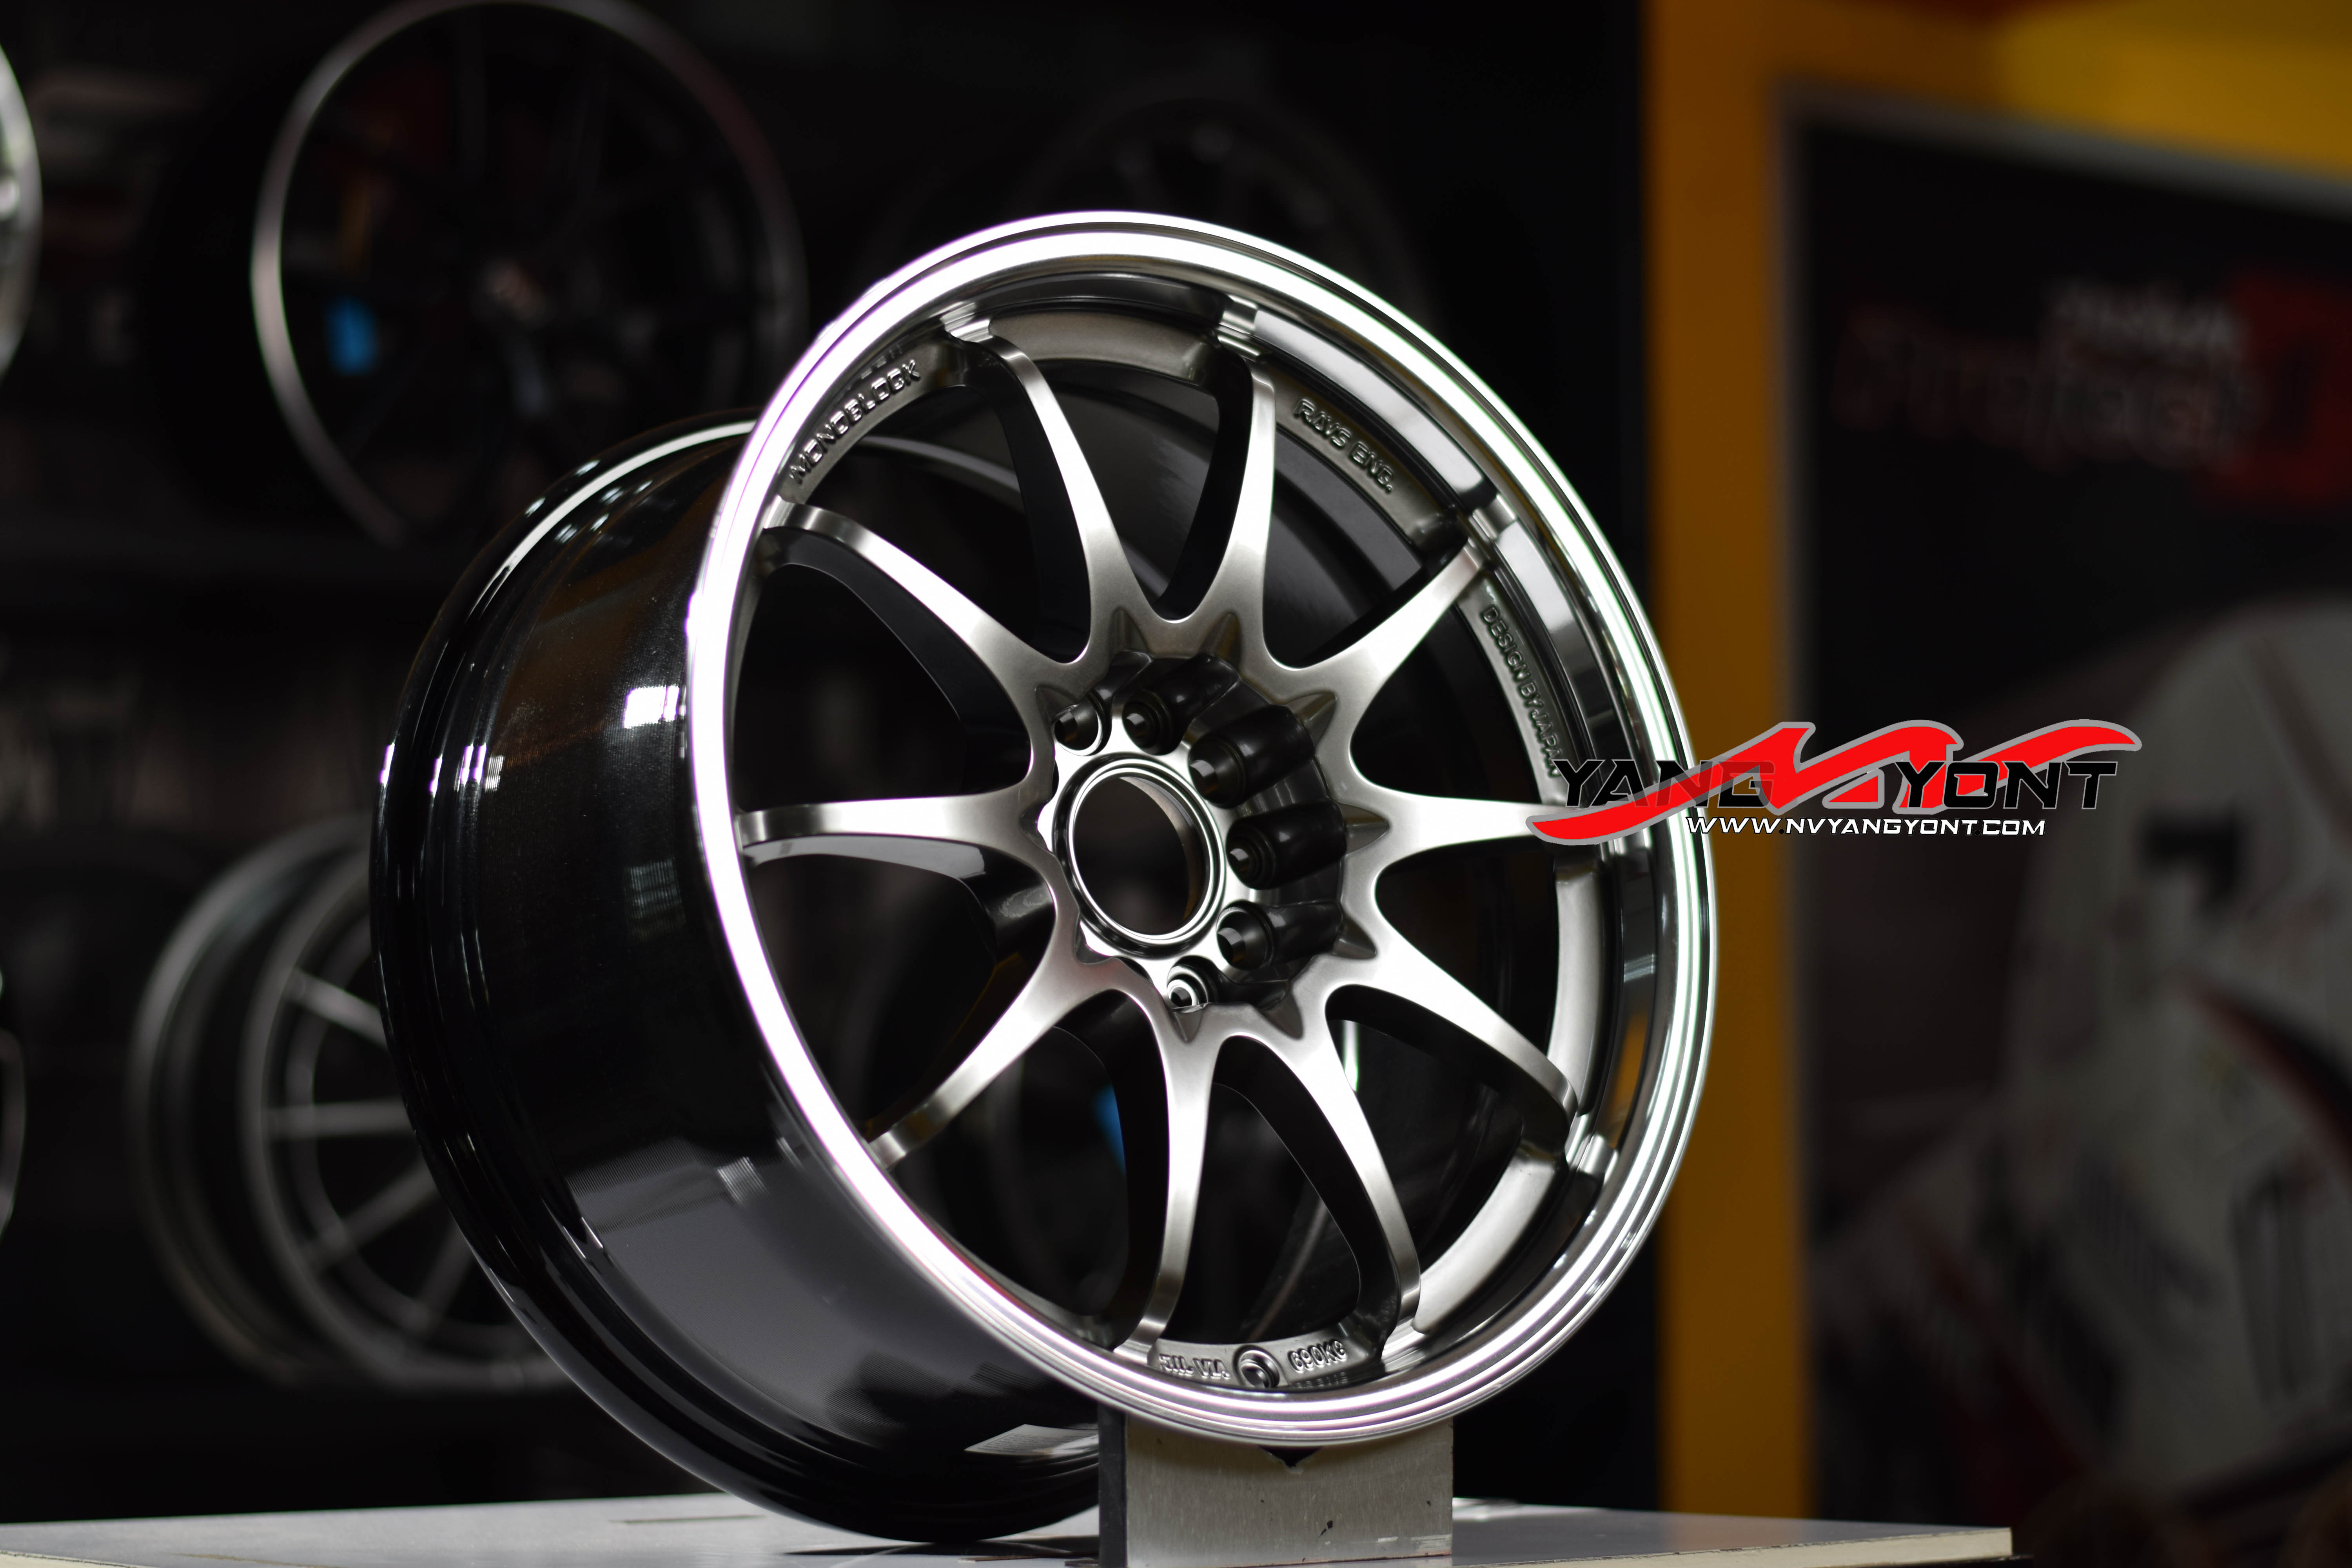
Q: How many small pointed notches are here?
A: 10